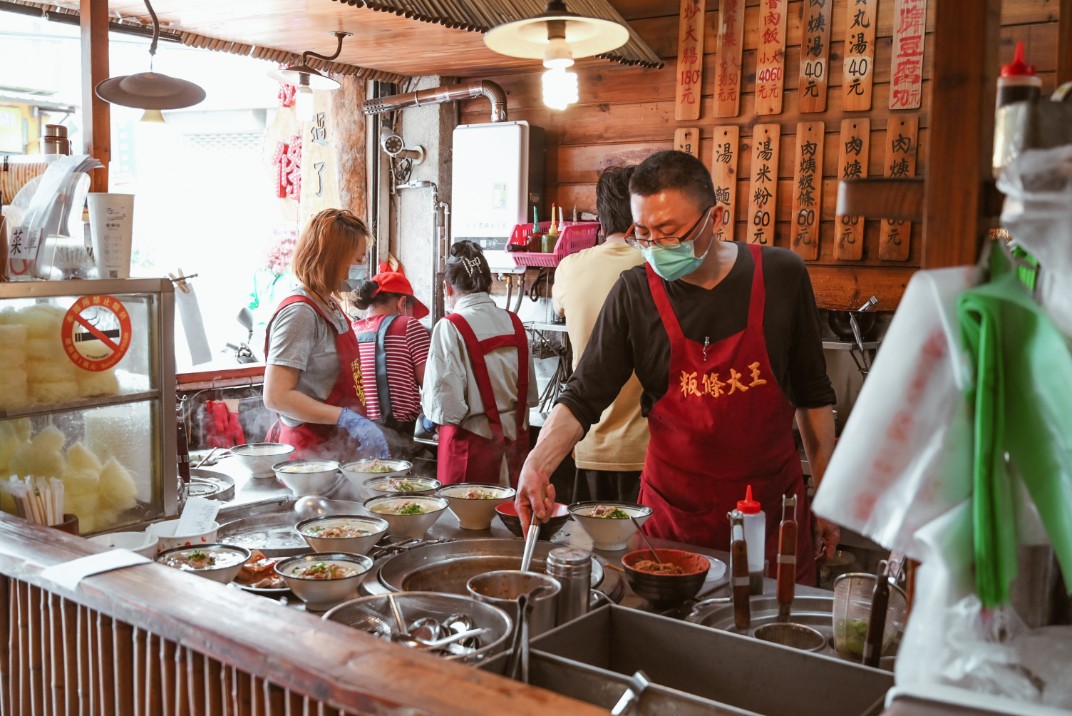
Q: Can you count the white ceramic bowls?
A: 10